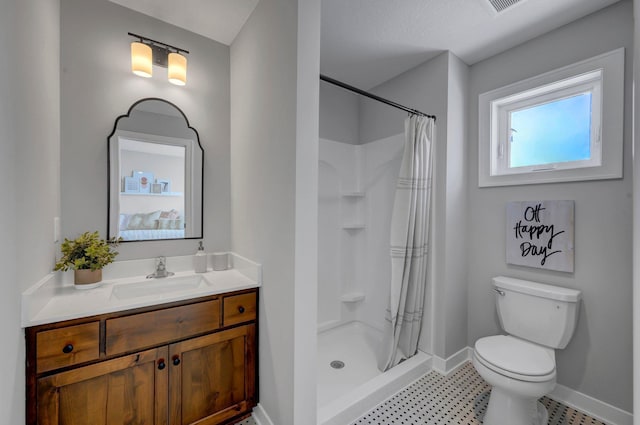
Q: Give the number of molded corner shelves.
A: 3